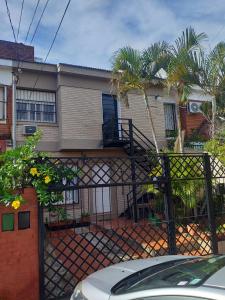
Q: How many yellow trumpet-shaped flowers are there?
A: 3